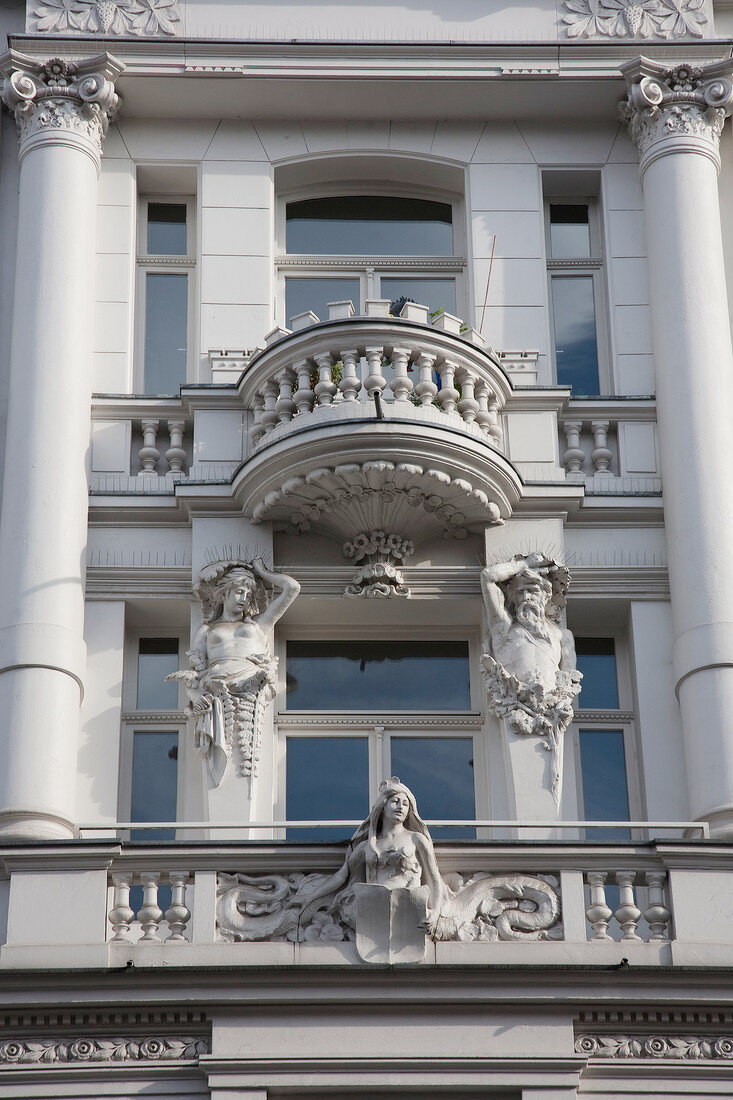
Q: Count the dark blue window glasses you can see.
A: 14